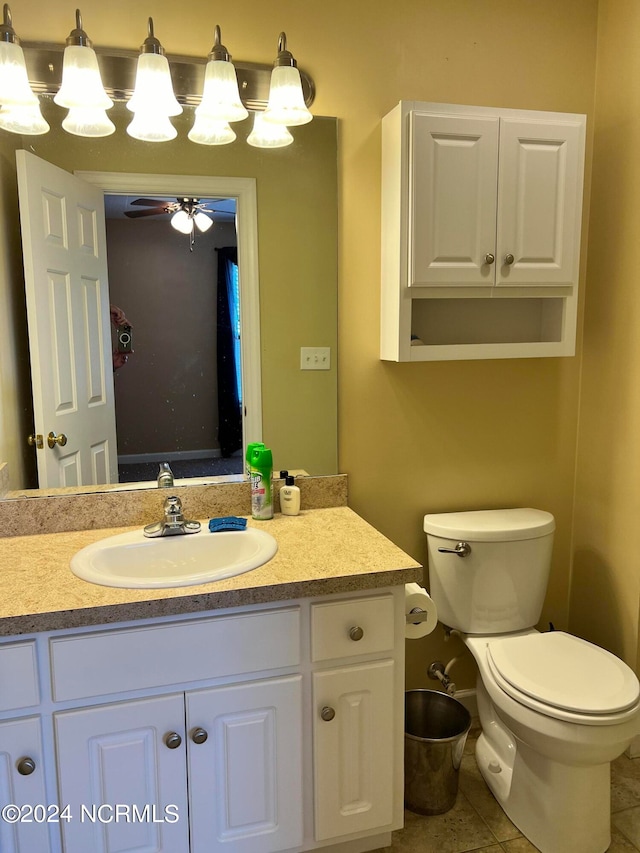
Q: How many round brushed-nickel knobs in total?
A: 7